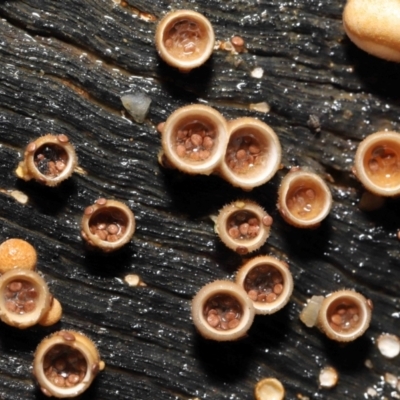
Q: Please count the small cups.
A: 13